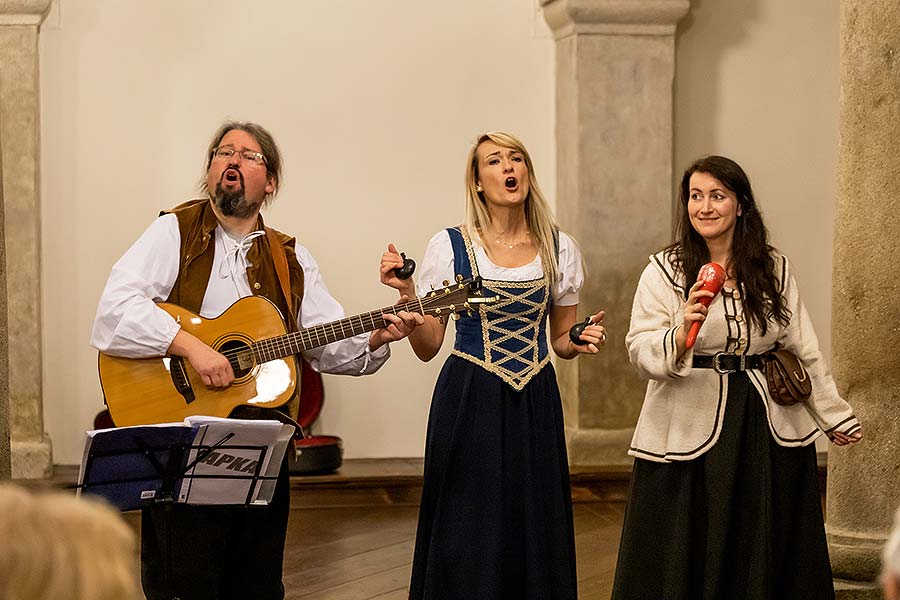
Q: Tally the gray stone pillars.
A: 3